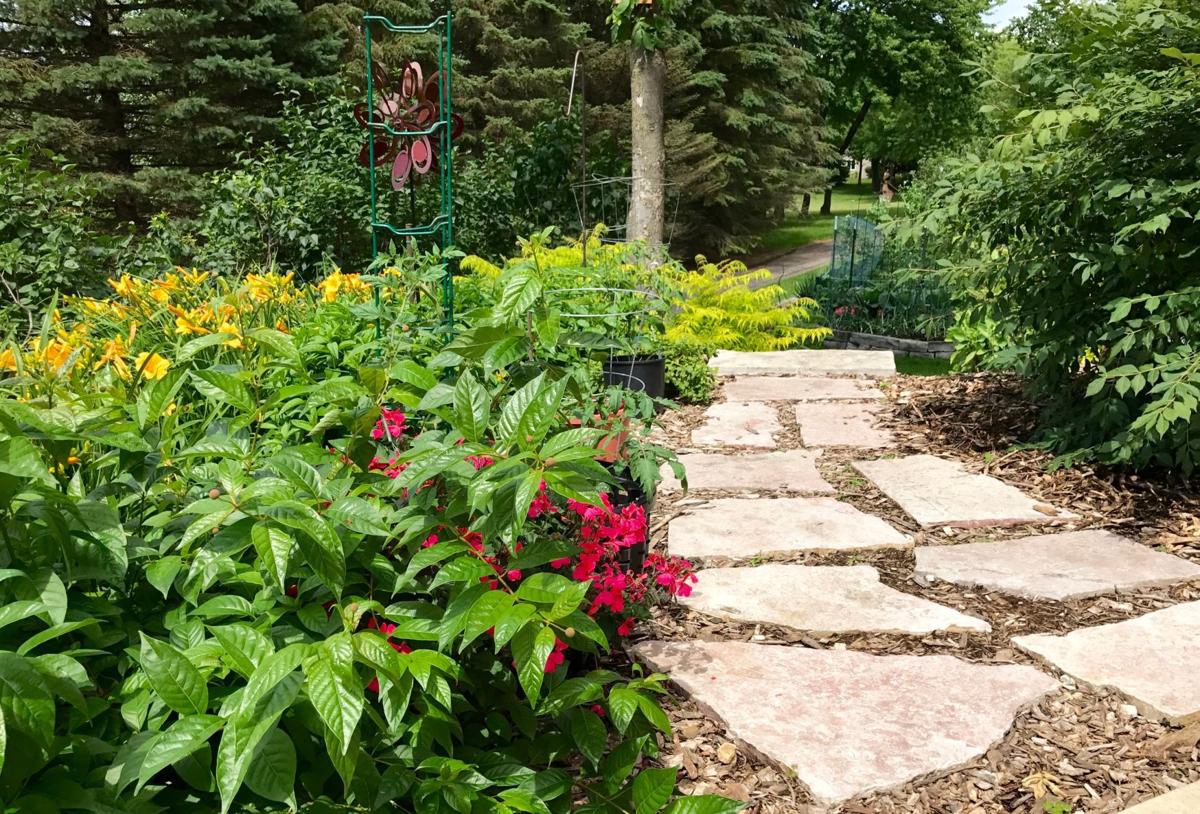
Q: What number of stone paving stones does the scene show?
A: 12